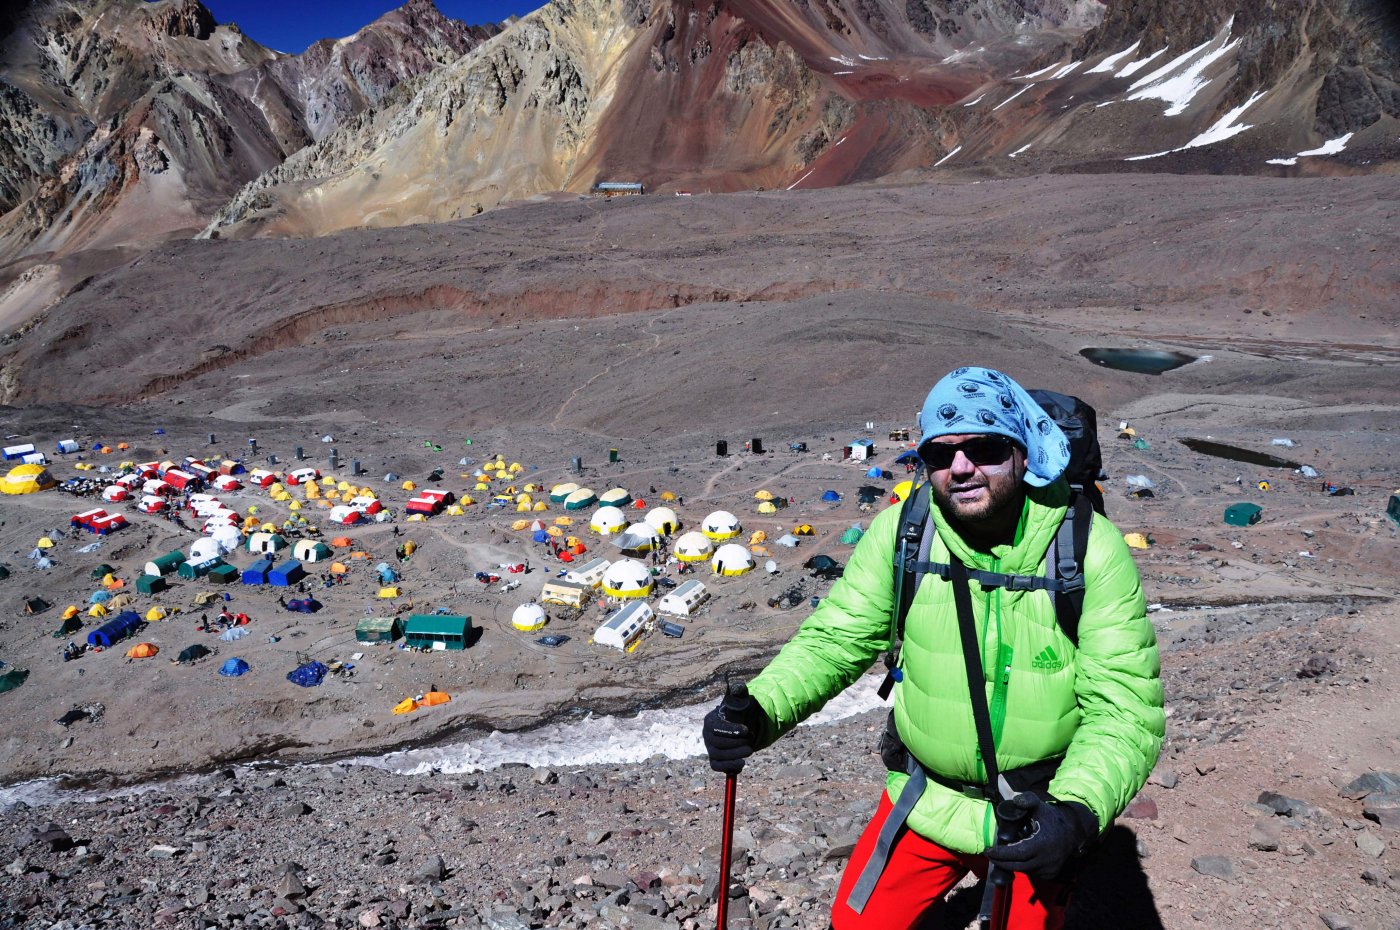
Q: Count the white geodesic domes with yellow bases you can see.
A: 8